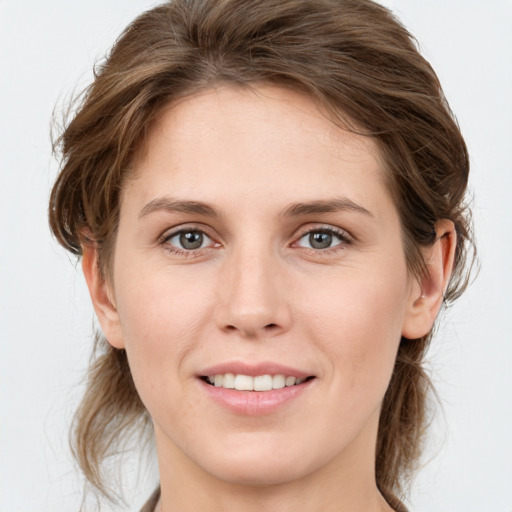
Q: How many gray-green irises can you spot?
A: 2